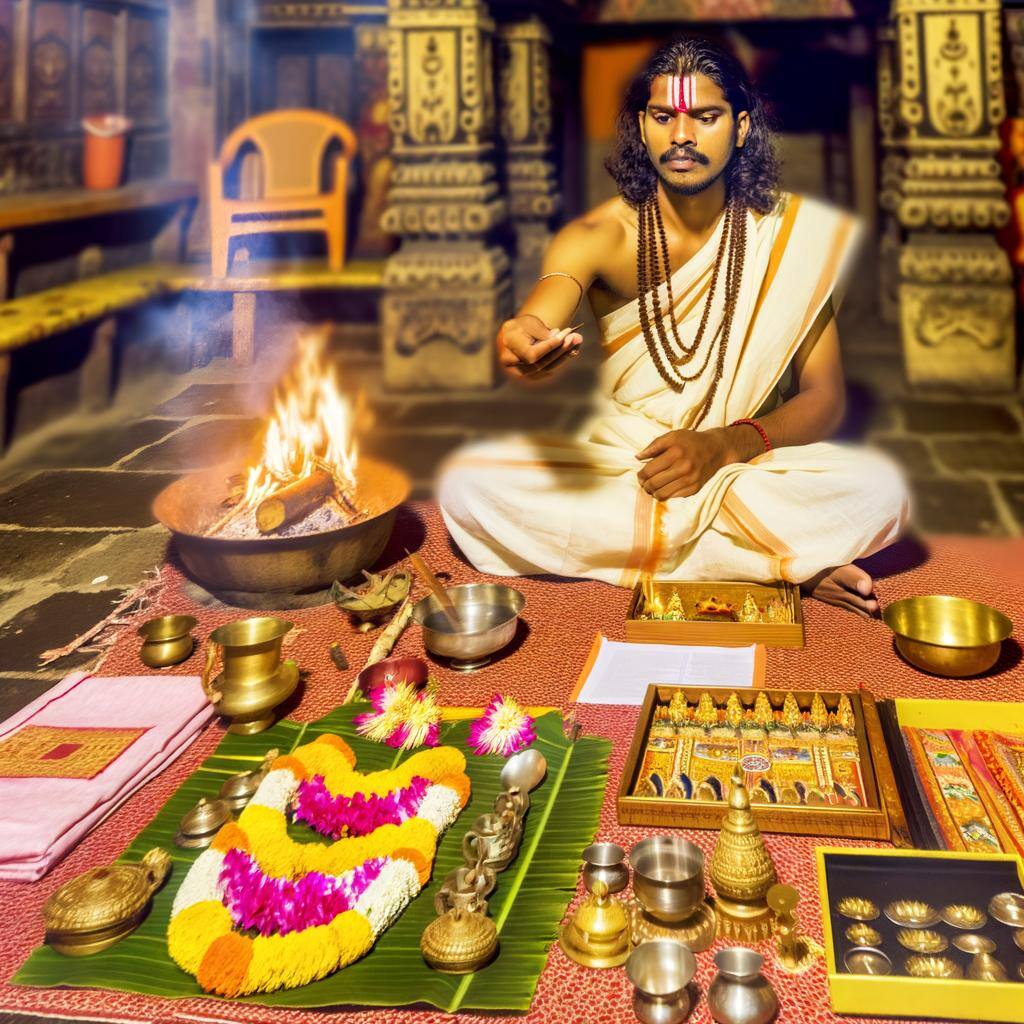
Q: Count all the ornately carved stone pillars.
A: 3